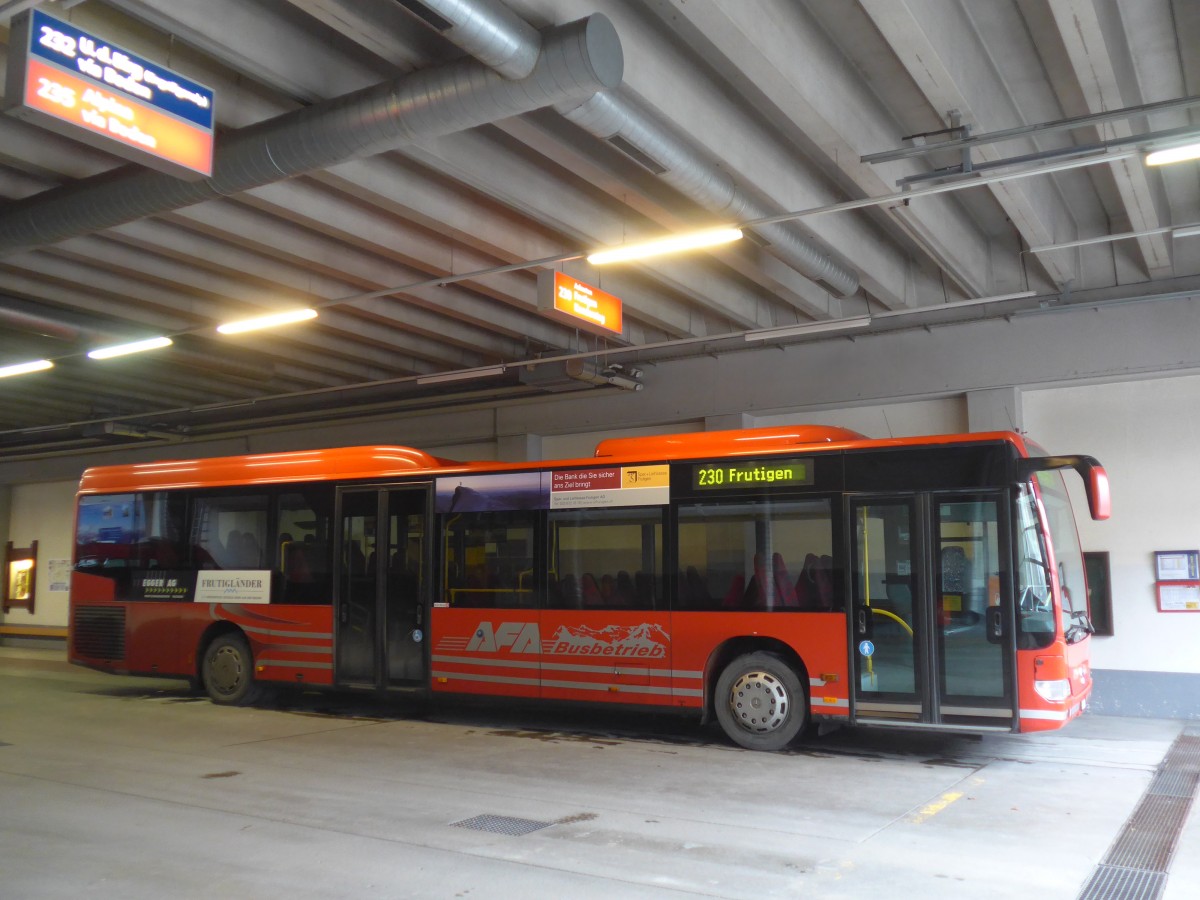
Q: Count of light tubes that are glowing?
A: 5